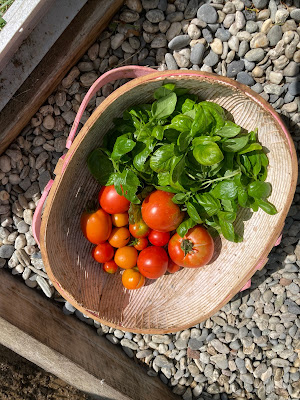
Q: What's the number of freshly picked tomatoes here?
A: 15